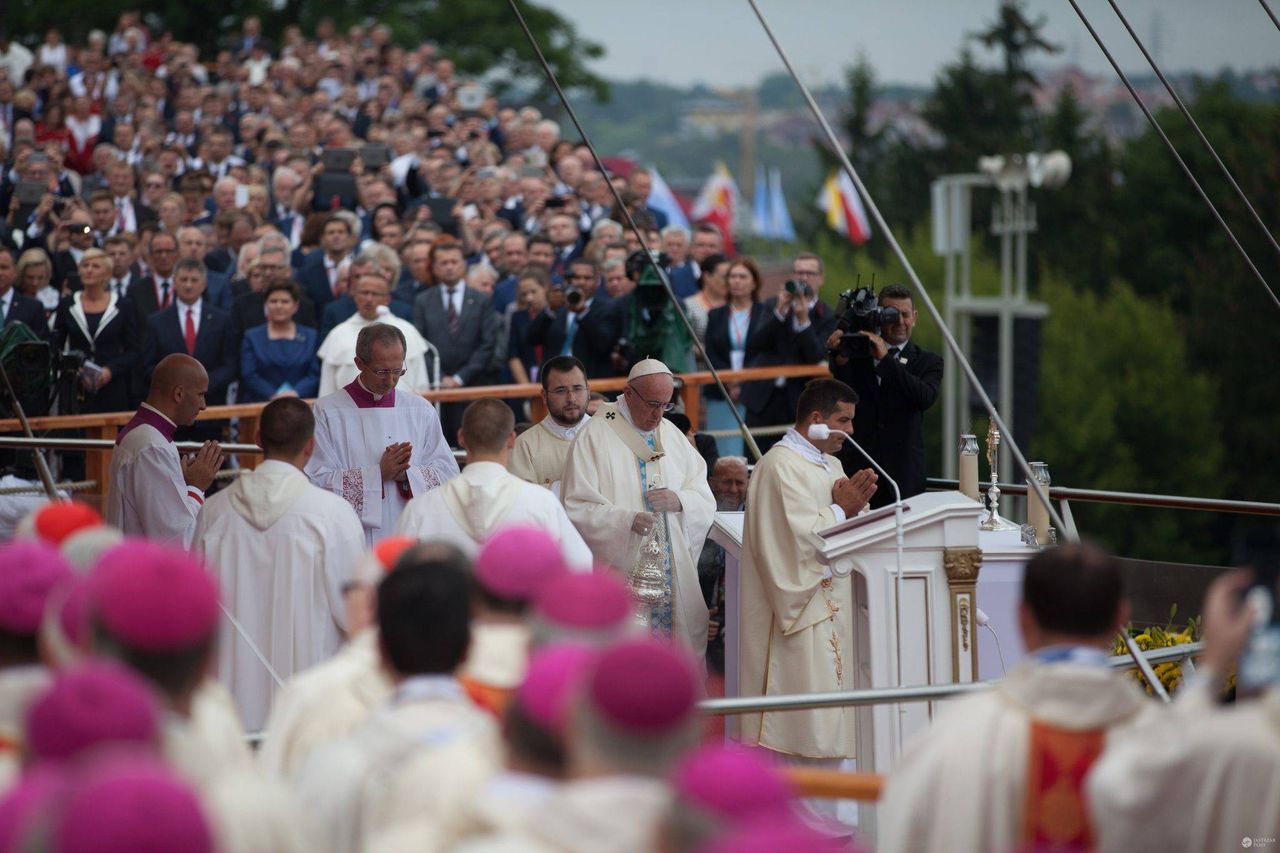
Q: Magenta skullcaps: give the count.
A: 12